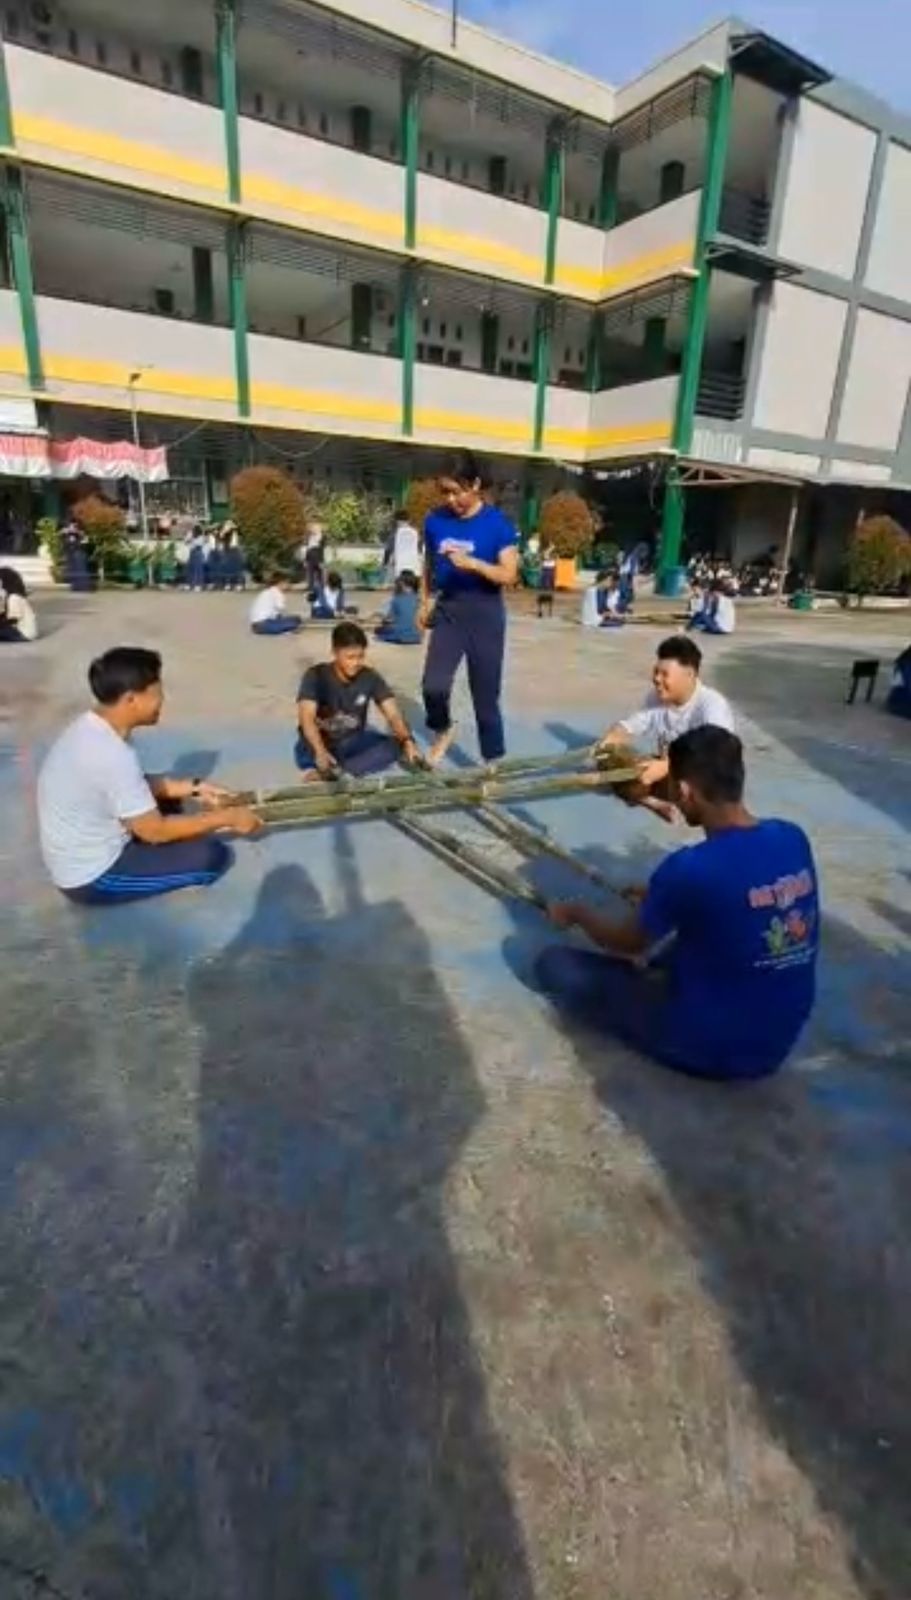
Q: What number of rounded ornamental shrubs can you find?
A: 5